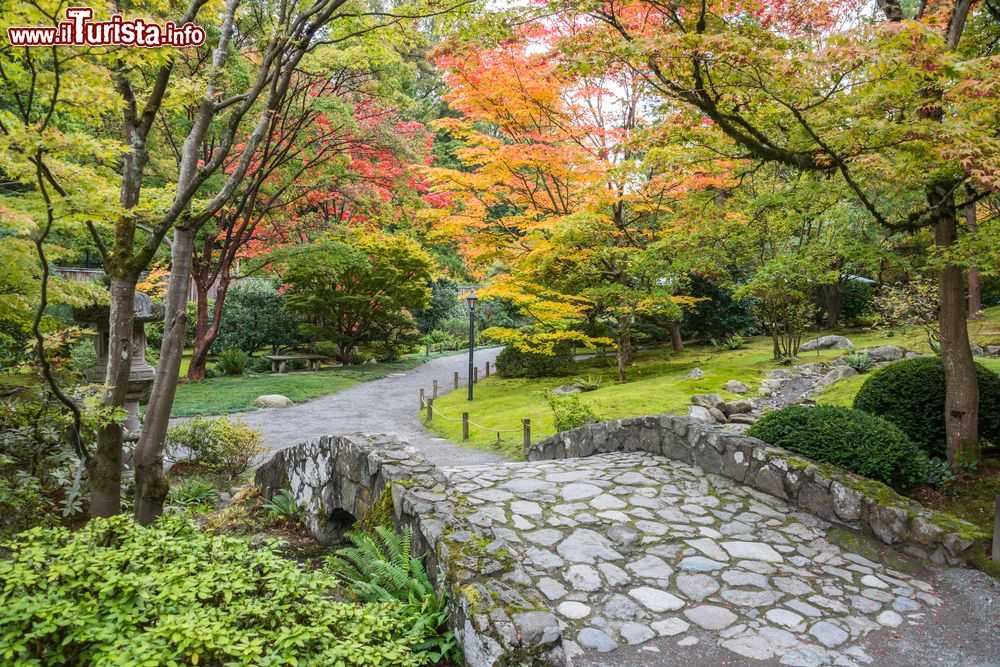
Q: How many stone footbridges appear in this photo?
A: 1